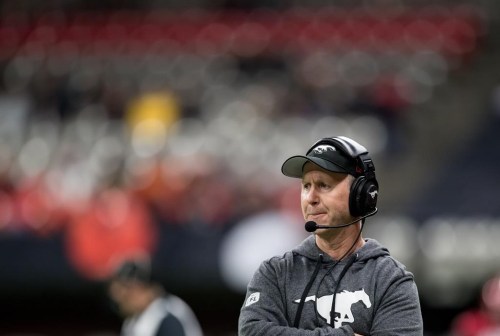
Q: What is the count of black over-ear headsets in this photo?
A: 1